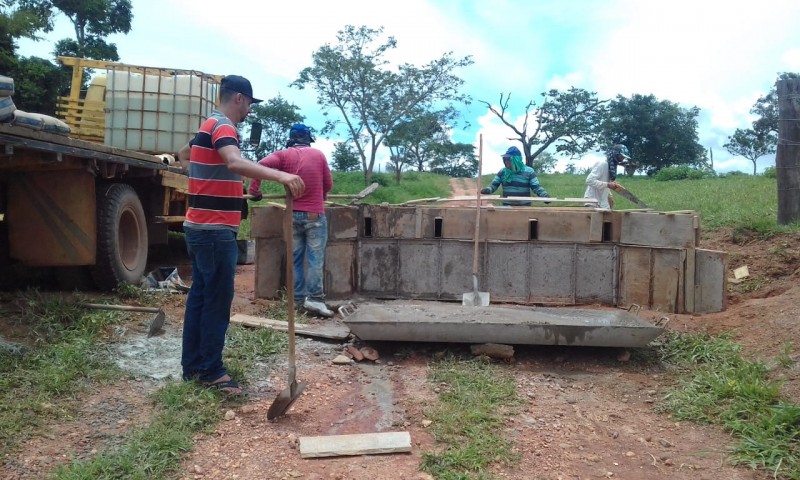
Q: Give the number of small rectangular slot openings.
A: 4